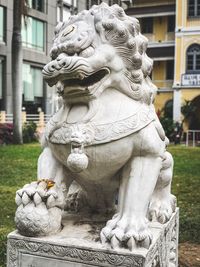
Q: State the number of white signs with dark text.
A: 1